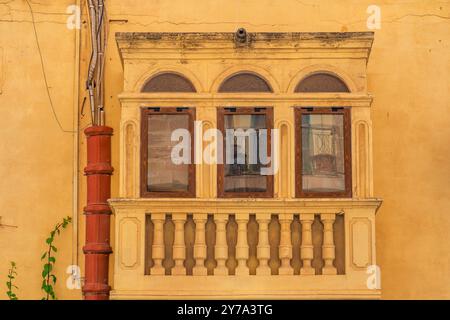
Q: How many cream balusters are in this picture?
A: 9